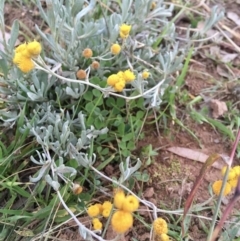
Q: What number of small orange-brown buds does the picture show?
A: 4